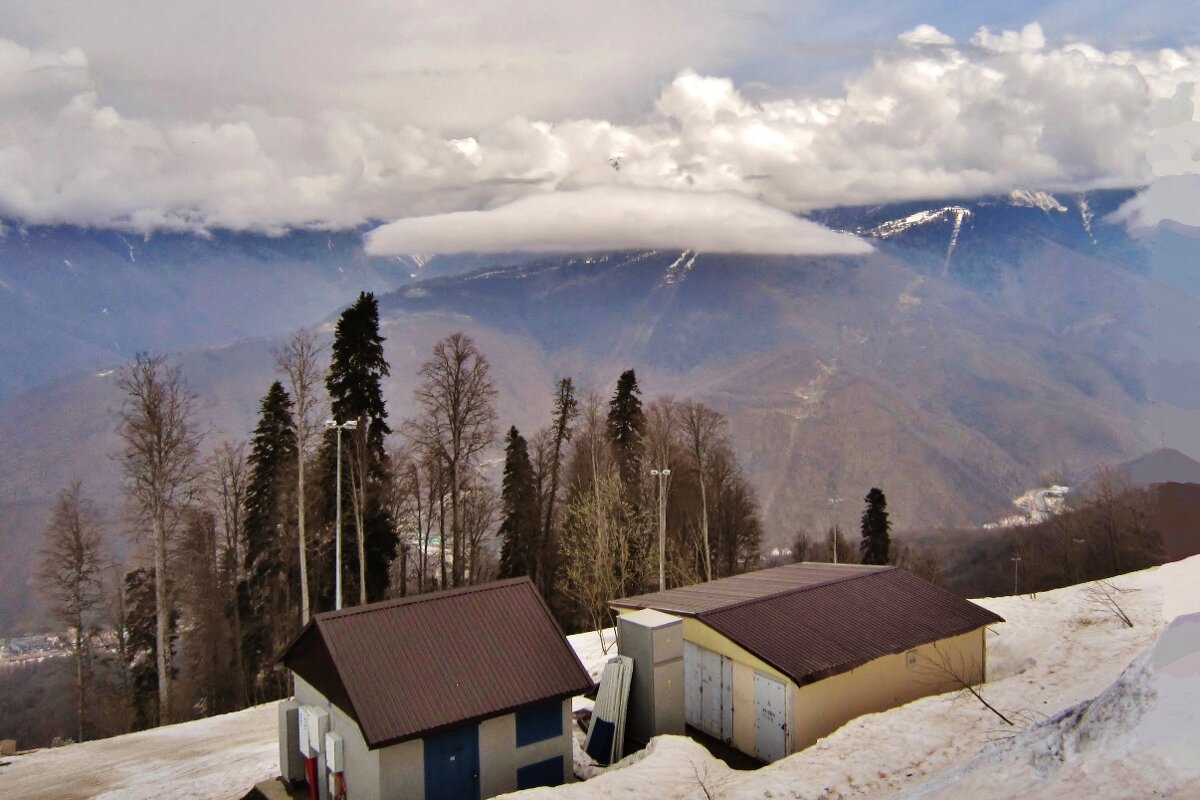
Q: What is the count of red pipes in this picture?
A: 2